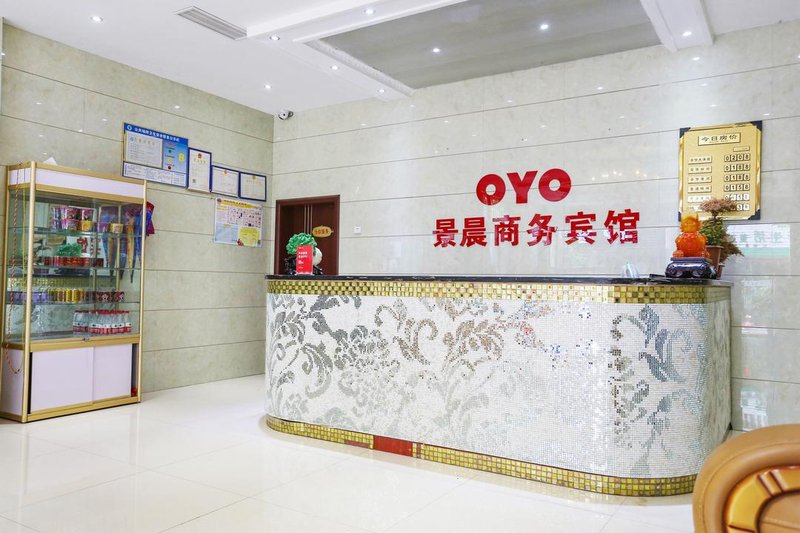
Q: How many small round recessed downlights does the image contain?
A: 9